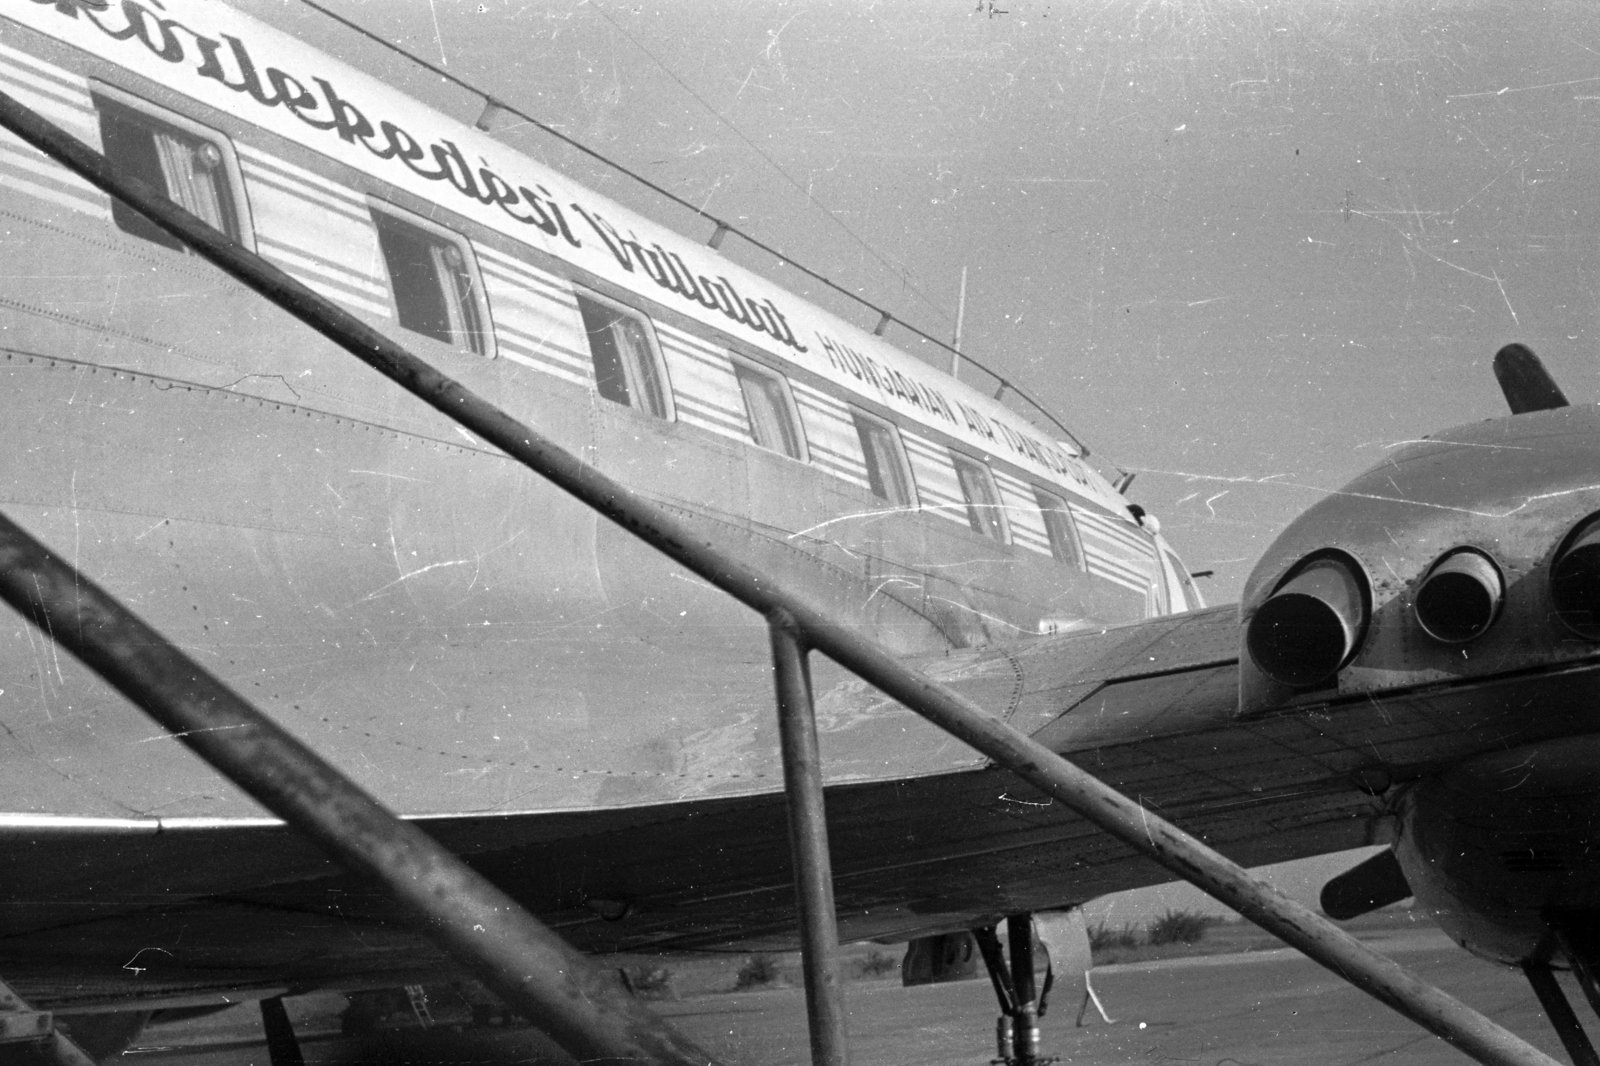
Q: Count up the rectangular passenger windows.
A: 7